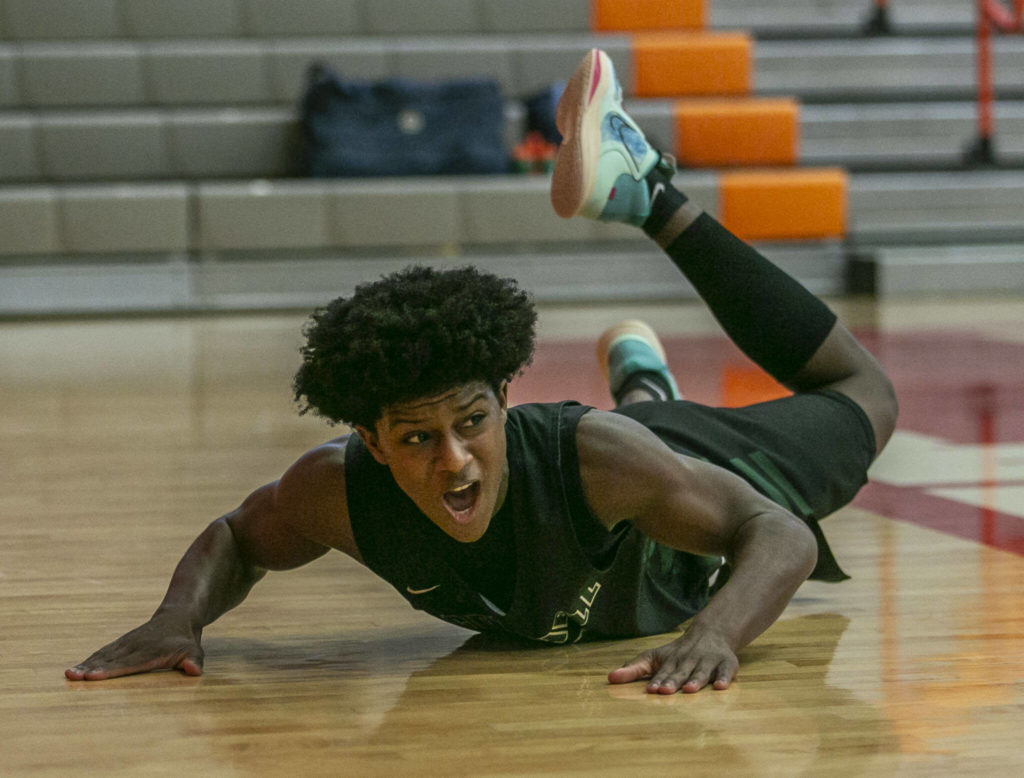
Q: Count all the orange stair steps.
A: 4